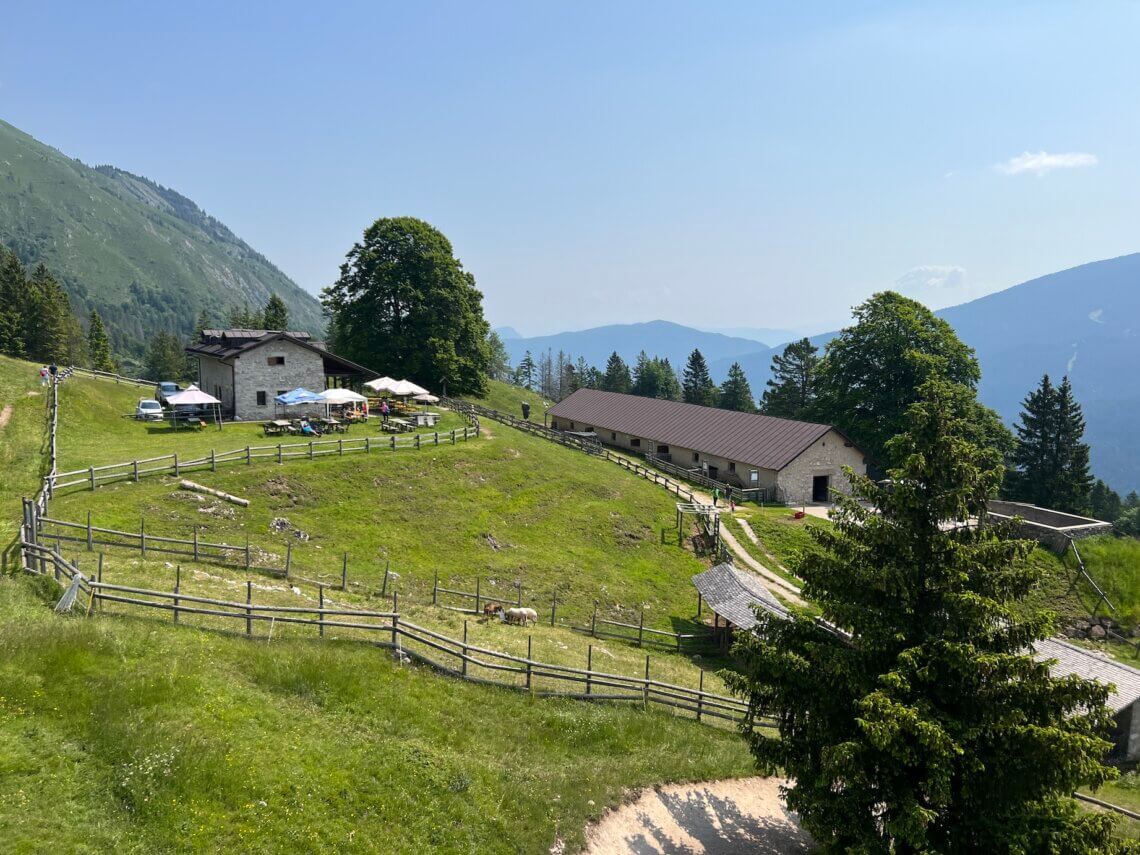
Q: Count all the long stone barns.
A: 1